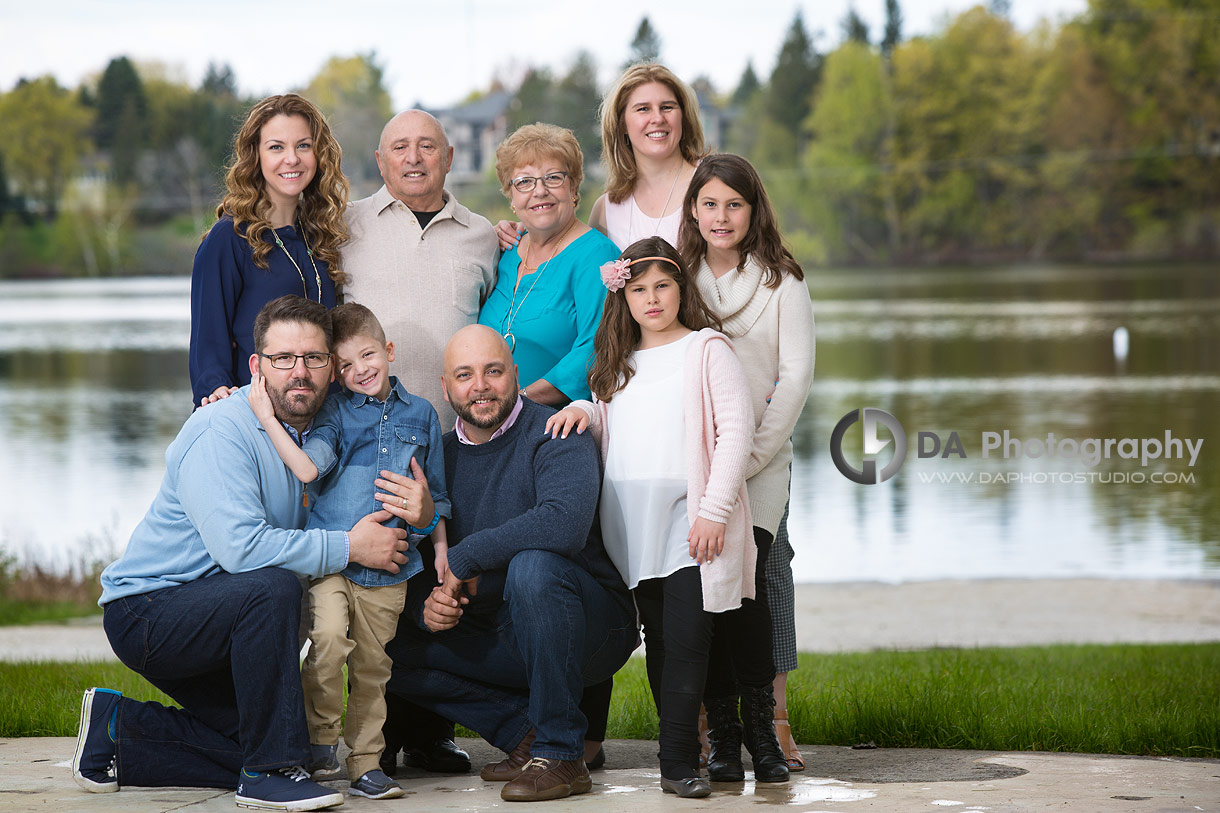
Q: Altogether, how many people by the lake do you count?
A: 9